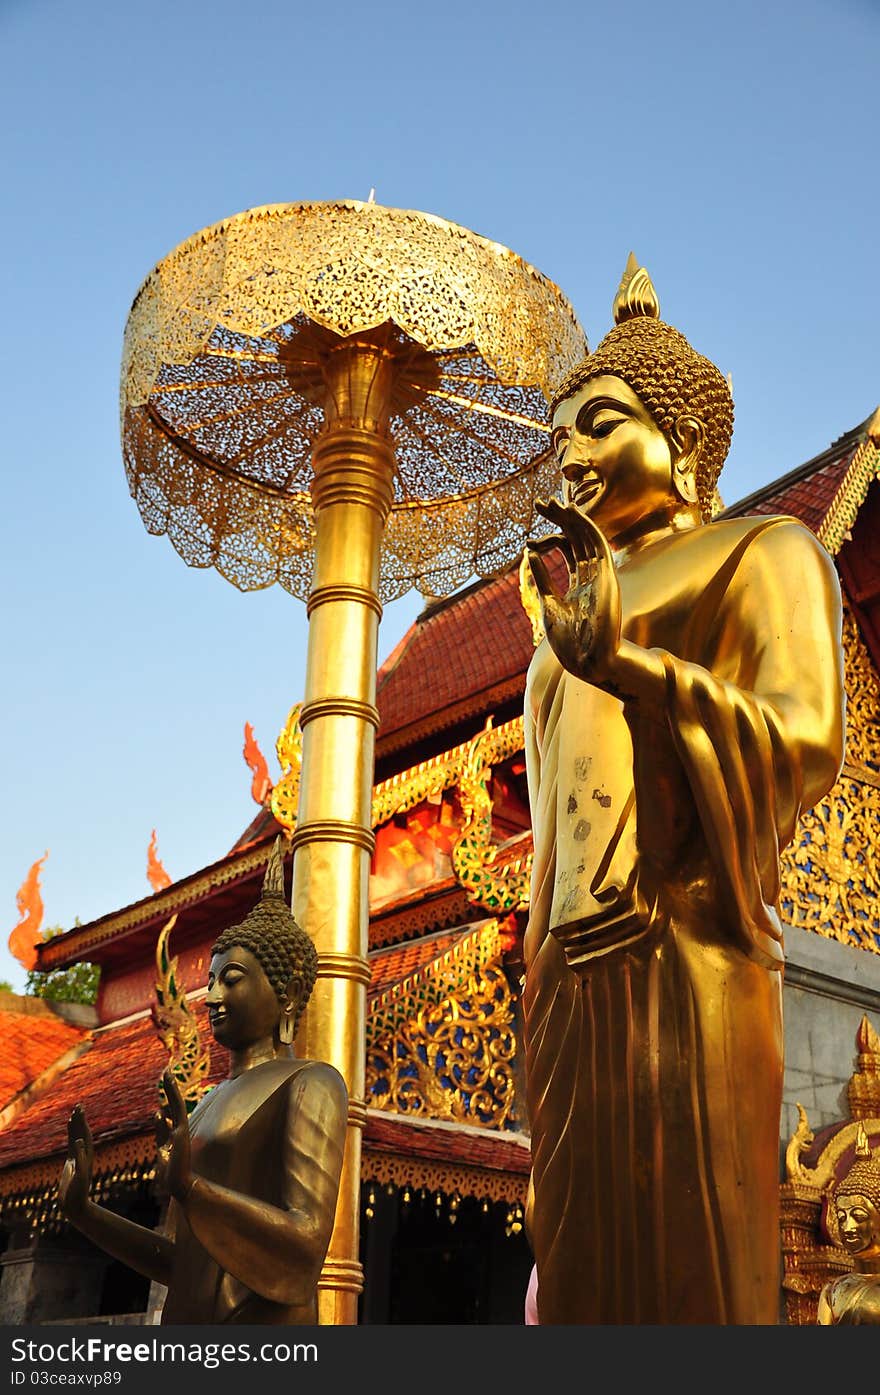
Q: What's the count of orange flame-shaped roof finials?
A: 3